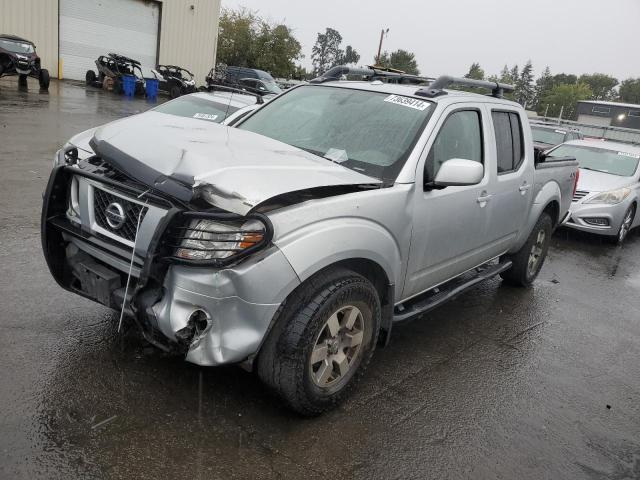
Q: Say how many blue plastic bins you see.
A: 2